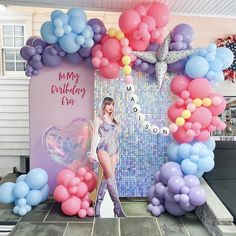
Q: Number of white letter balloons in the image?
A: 7